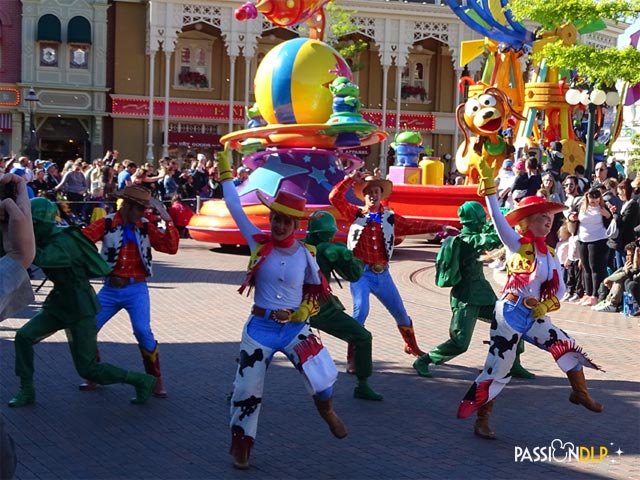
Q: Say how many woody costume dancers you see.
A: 2